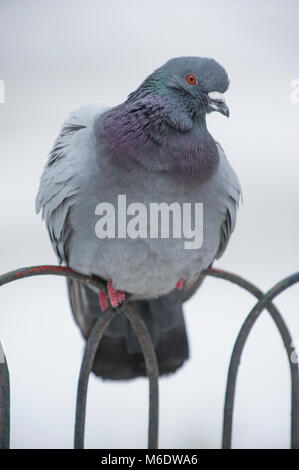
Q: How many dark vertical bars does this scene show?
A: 5